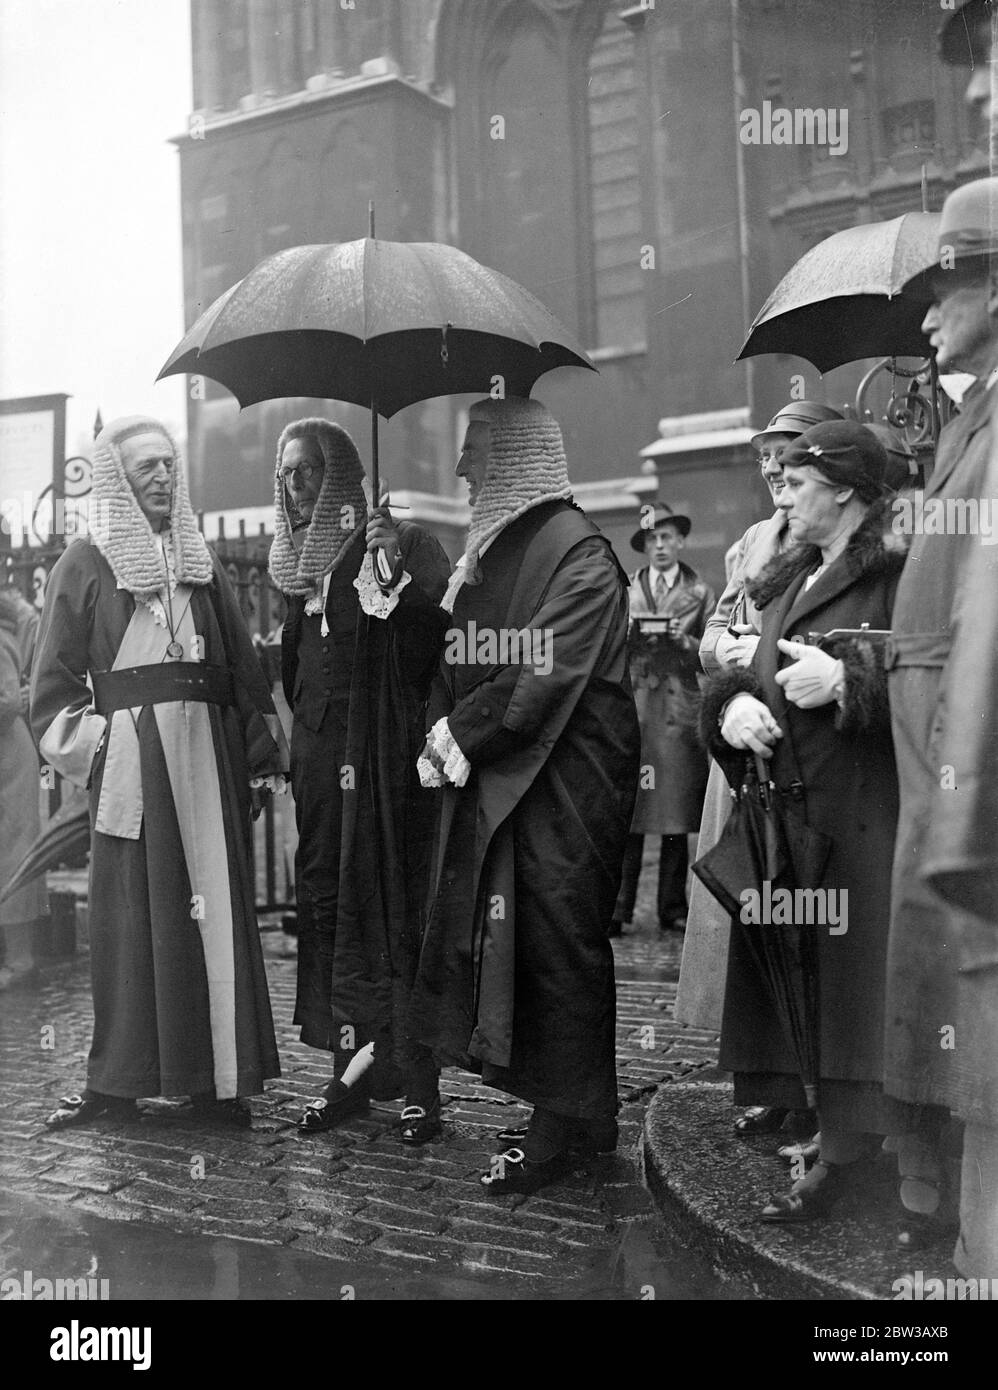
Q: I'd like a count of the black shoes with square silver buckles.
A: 4